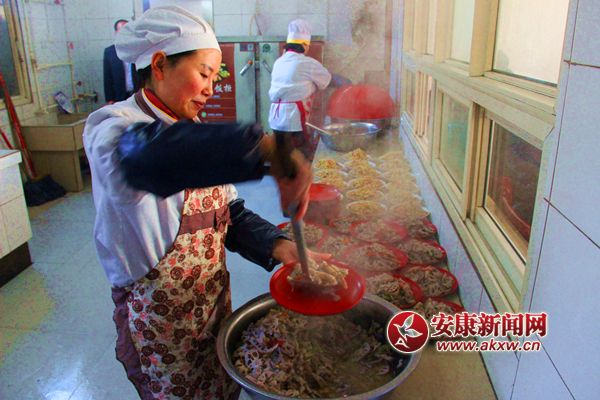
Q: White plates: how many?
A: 15